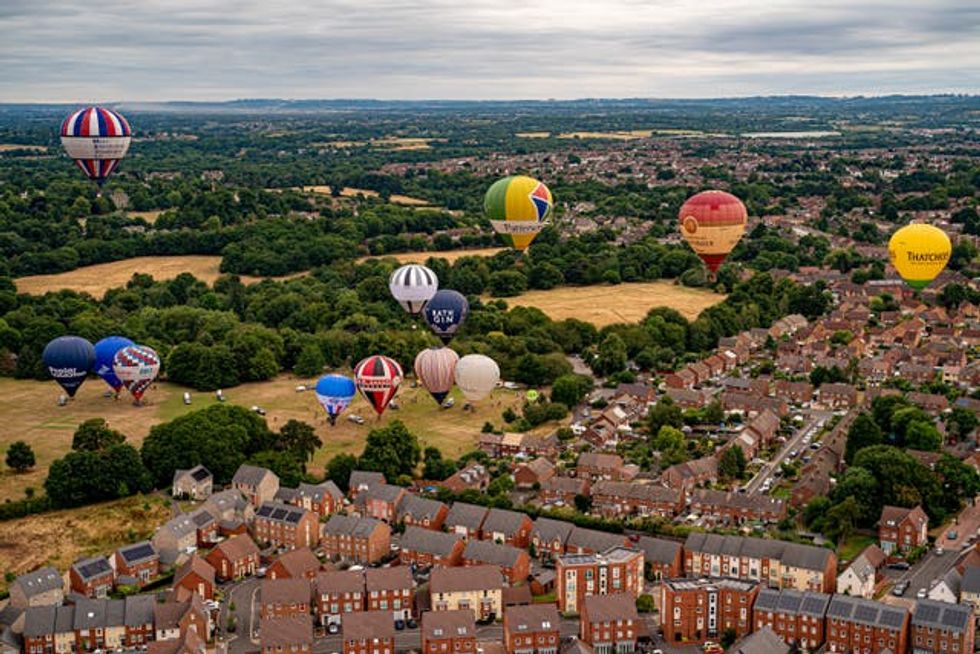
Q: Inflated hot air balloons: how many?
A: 13